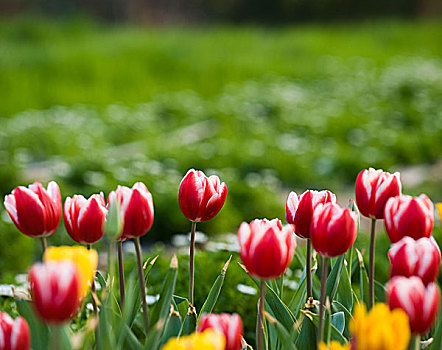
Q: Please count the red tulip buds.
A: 14